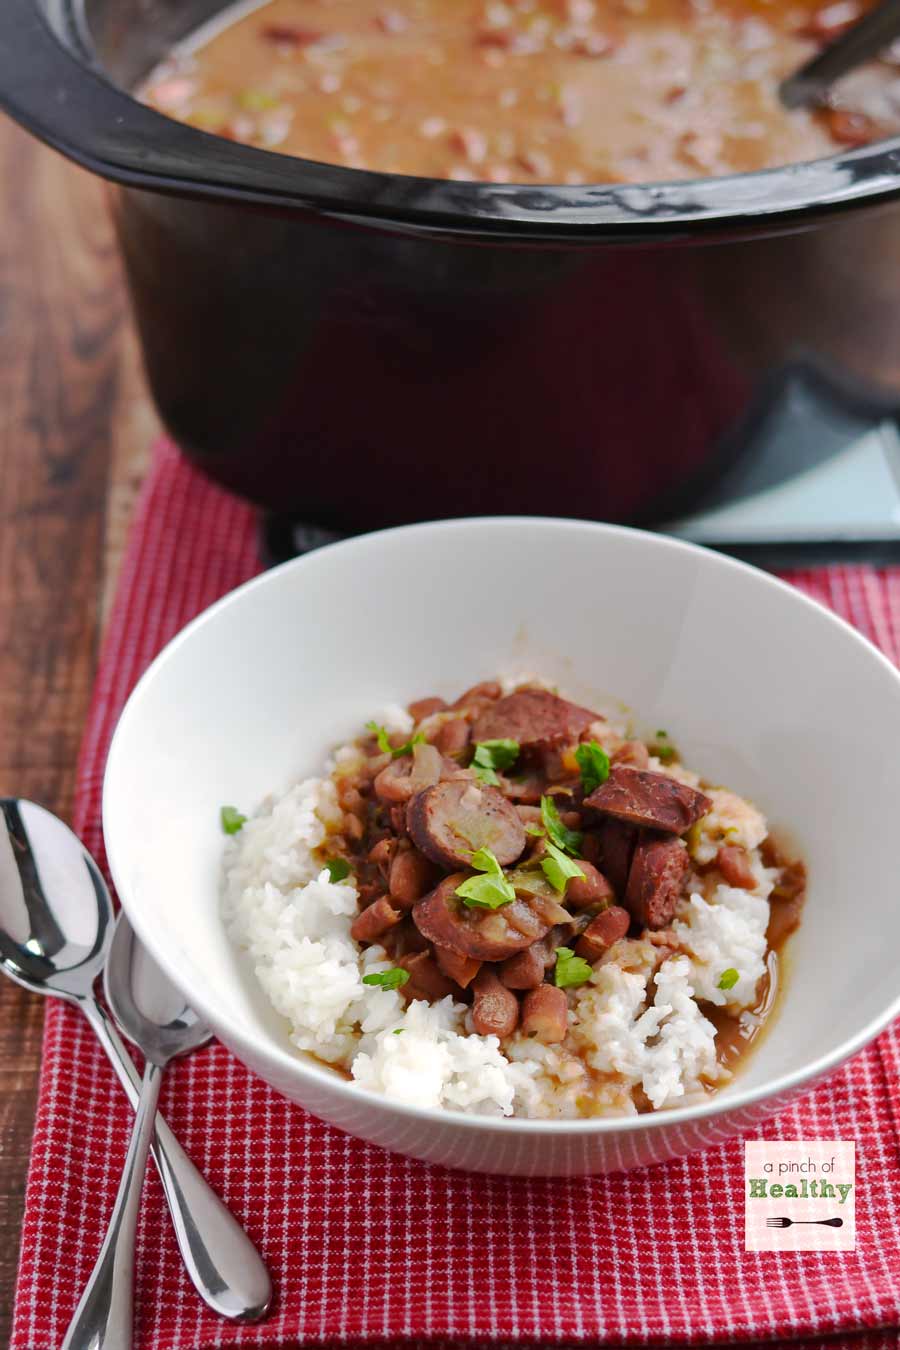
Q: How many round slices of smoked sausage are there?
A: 2